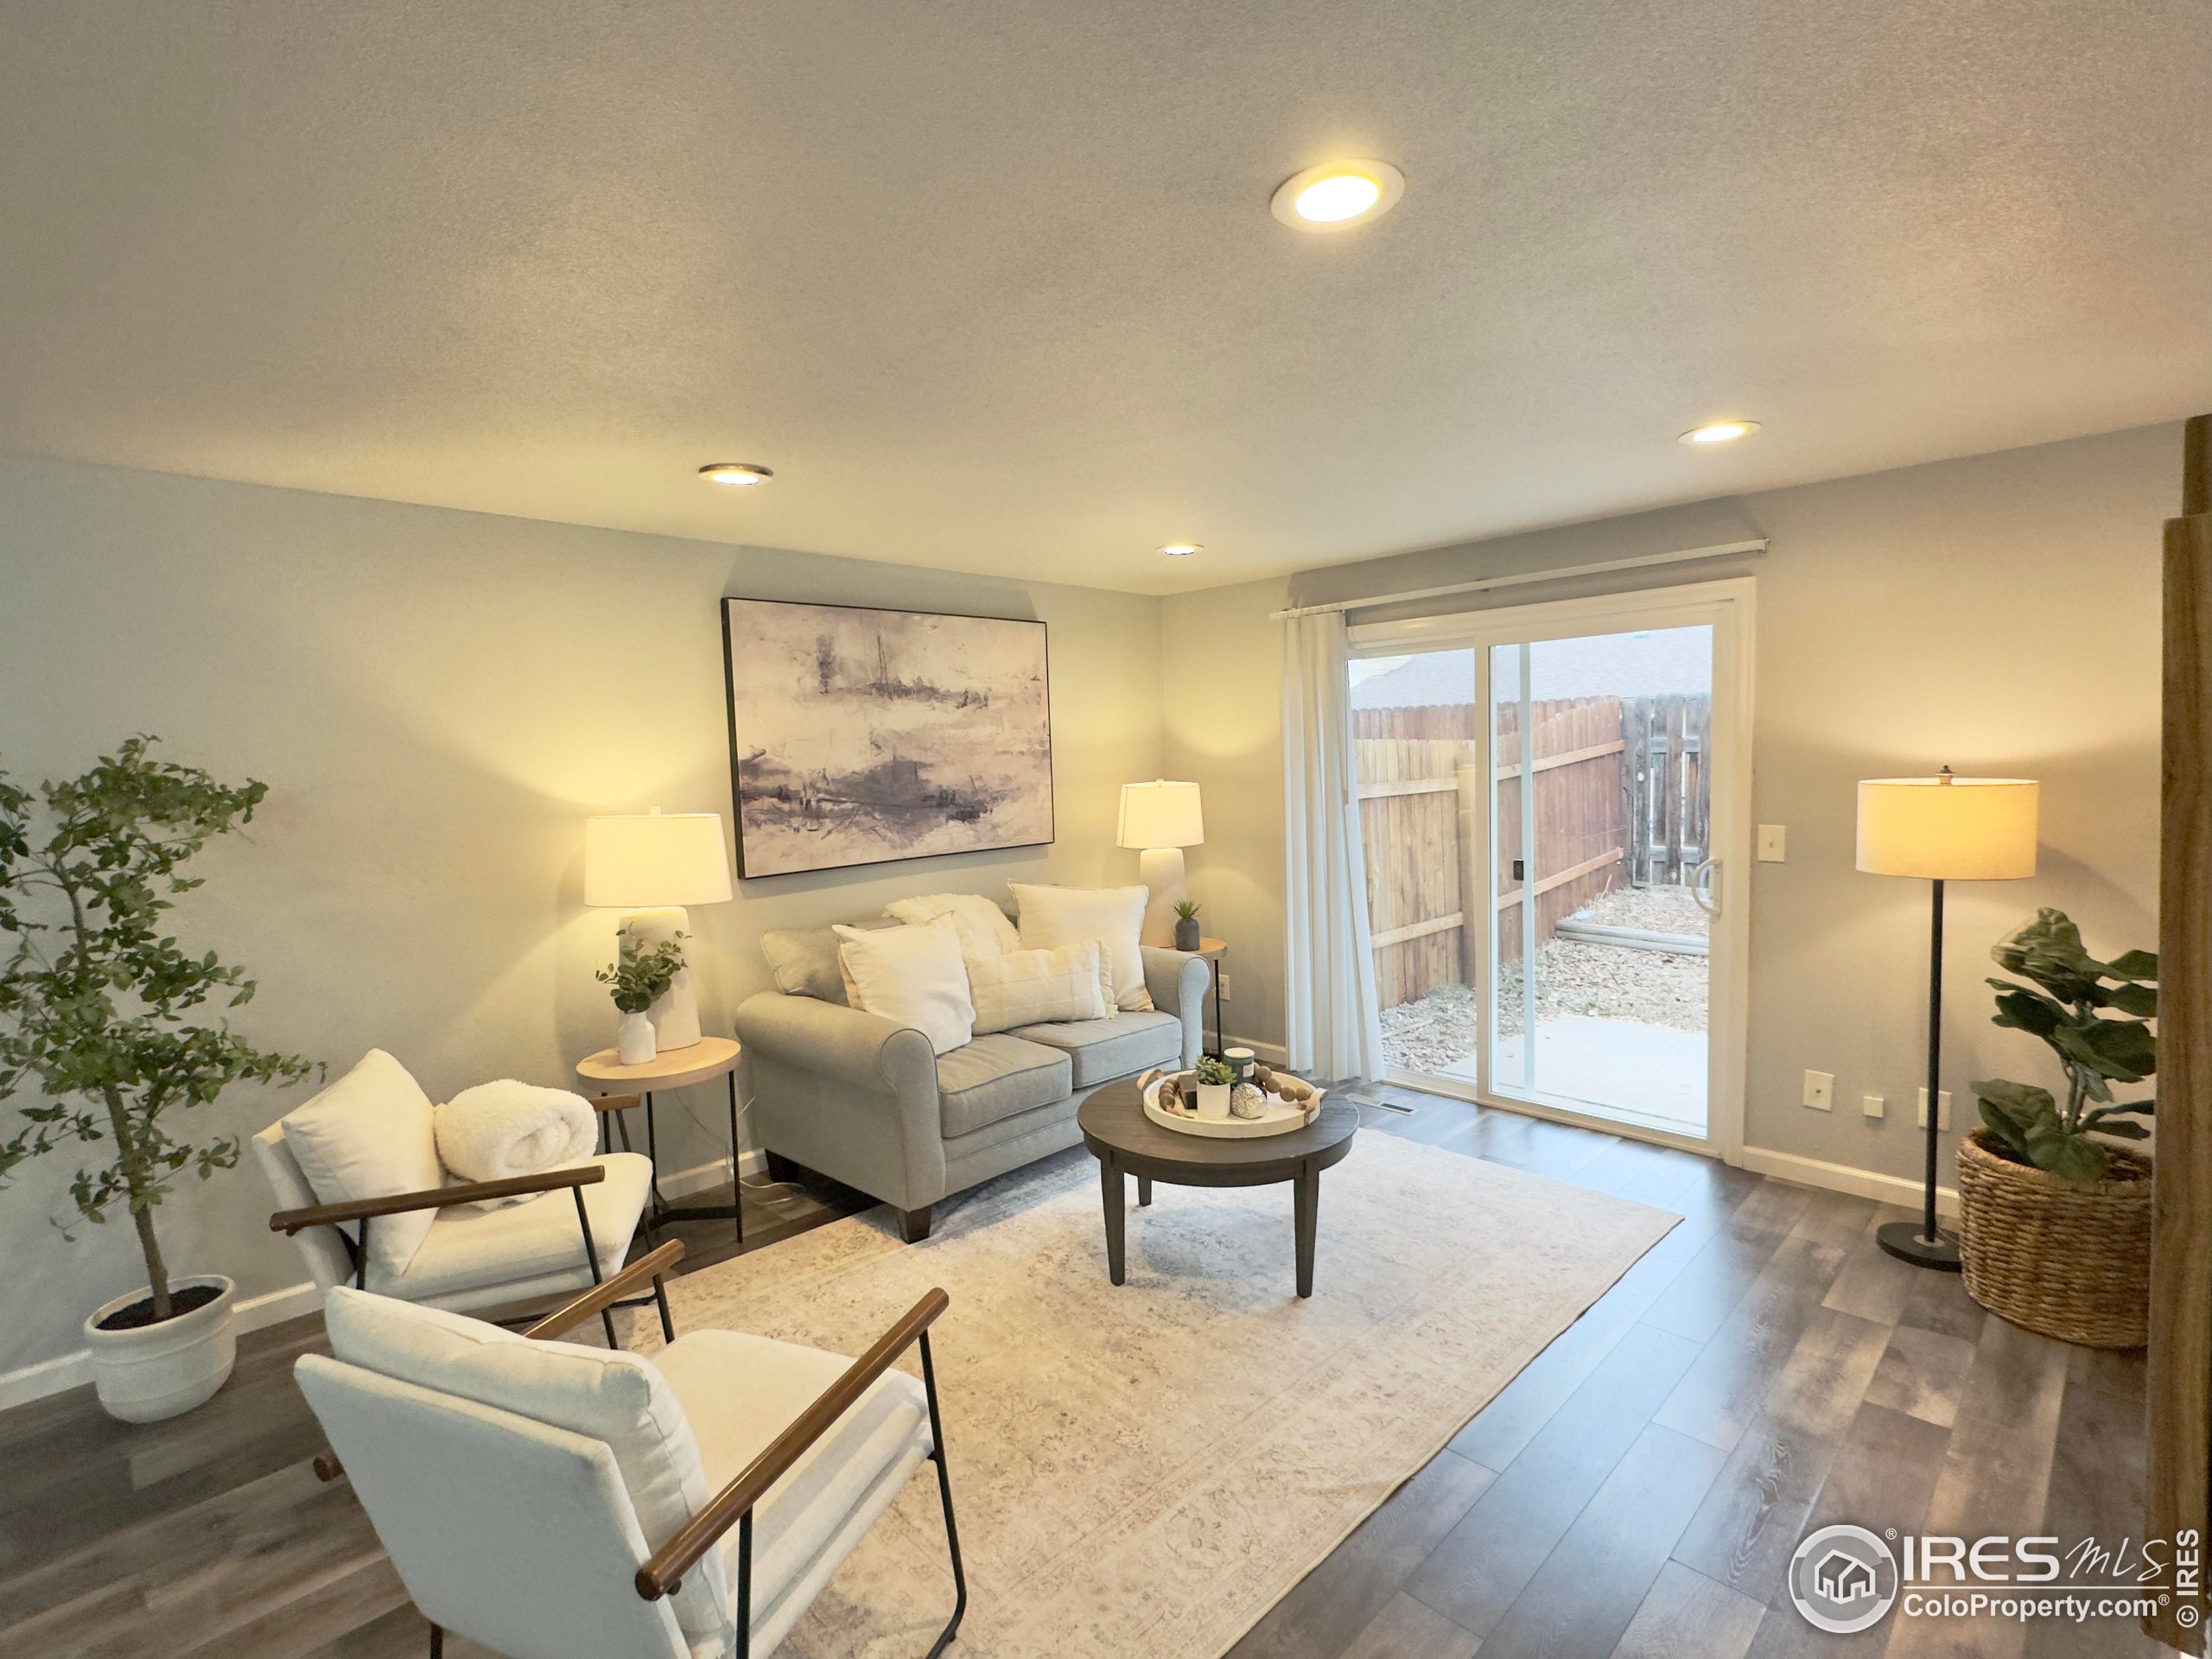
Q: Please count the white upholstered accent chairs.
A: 2